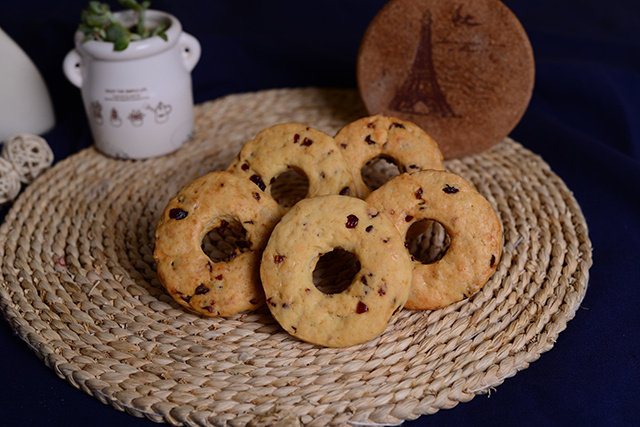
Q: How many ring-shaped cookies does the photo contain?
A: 5